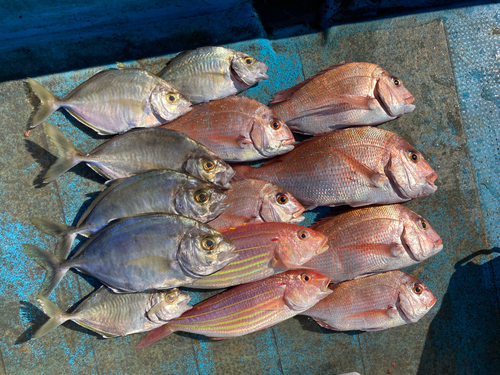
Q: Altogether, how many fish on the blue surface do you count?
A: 14